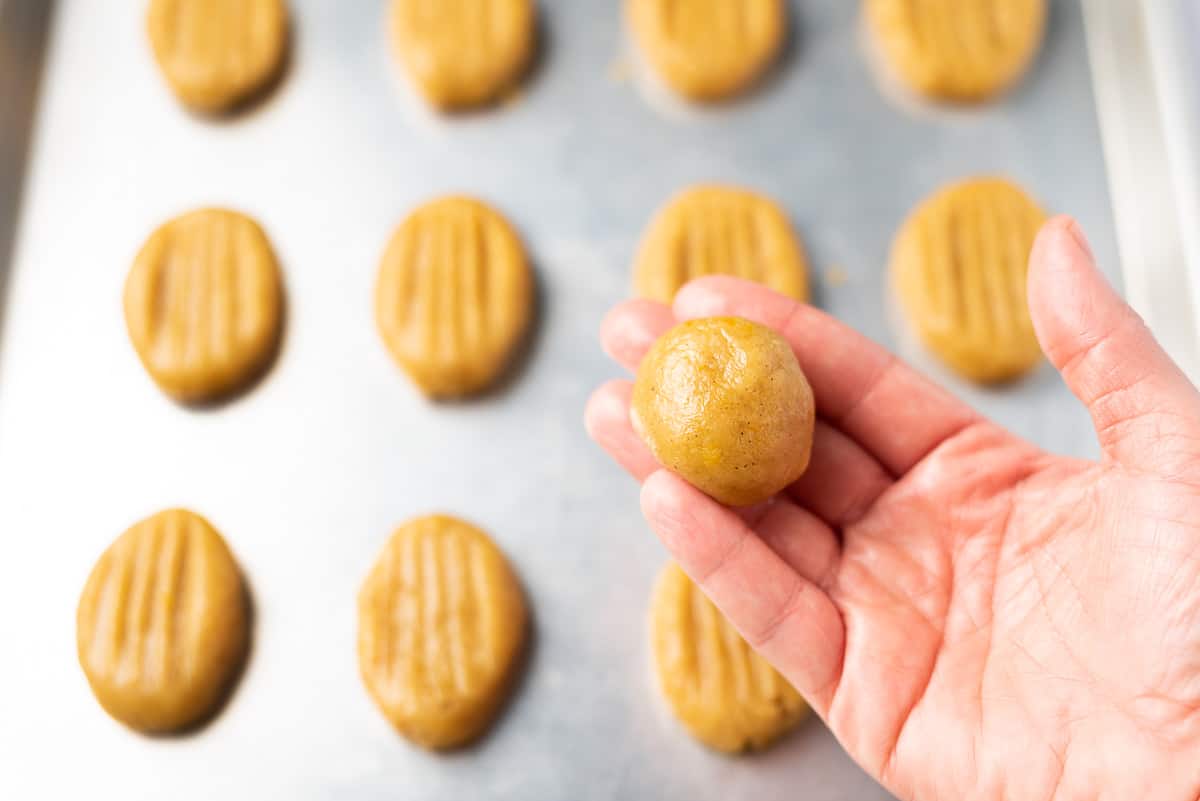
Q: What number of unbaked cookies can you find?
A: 12